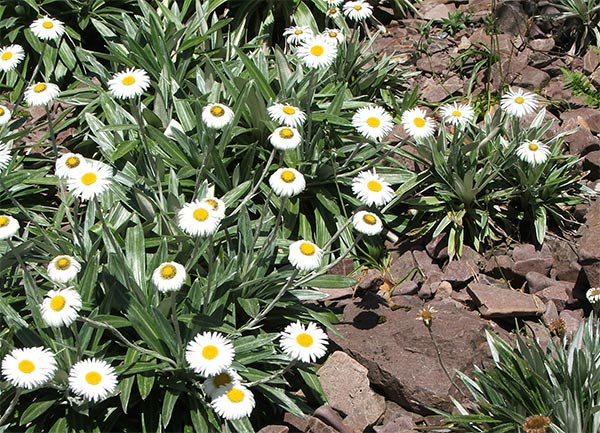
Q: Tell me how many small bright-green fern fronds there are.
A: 1